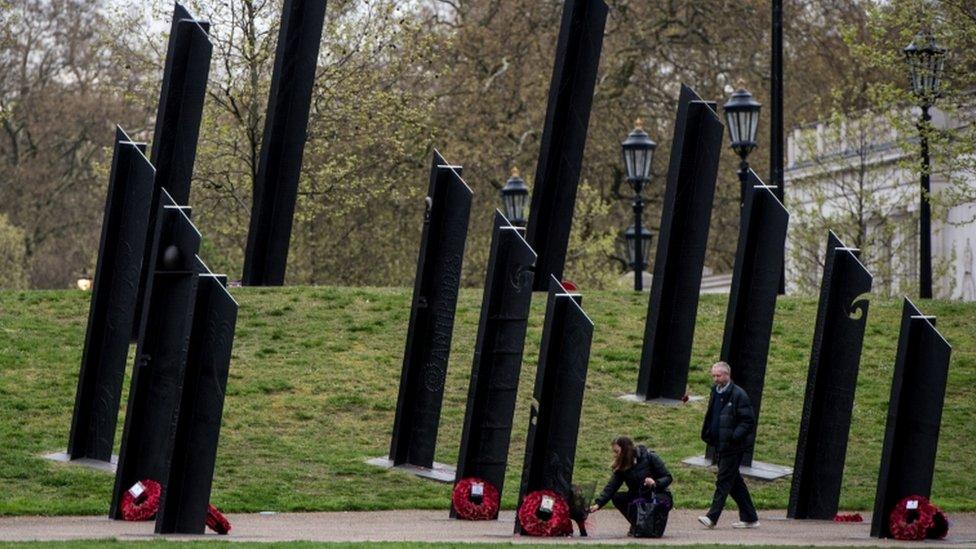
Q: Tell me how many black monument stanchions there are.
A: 13